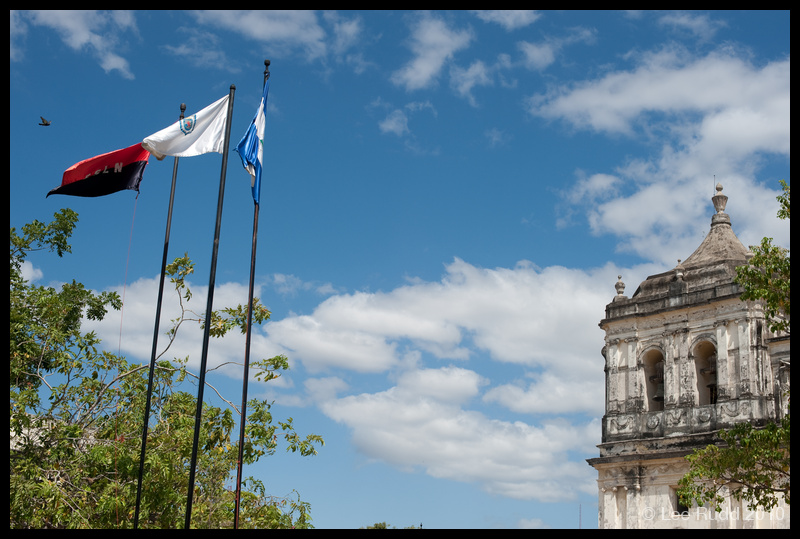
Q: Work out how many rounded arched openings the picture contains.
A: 2